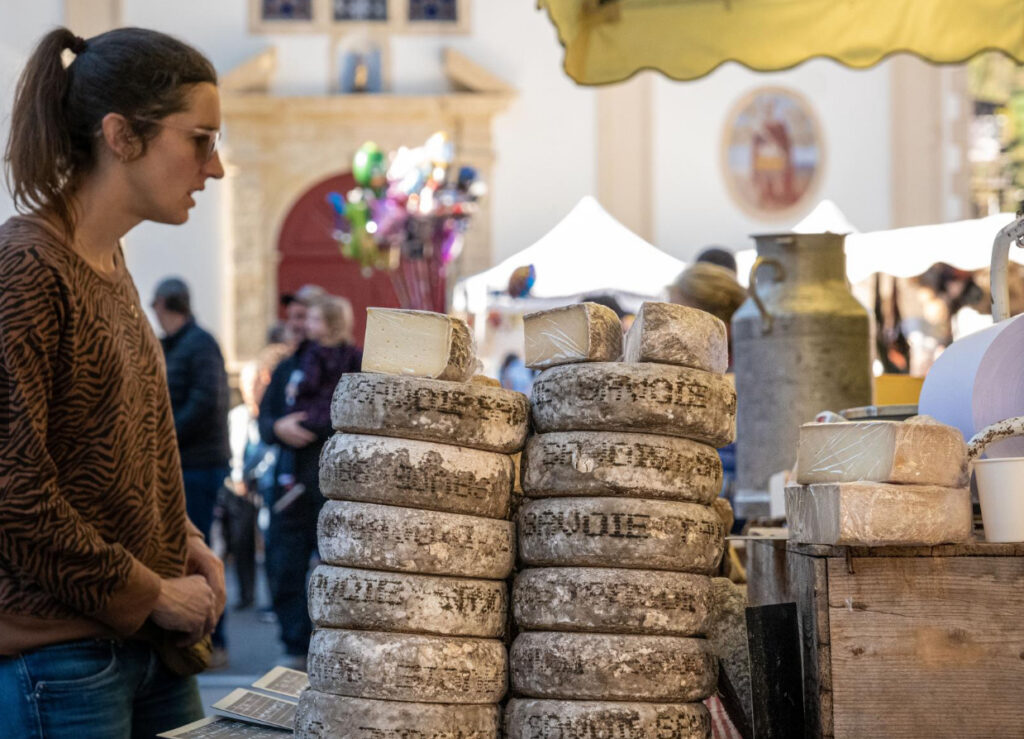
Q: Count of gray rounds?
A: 12